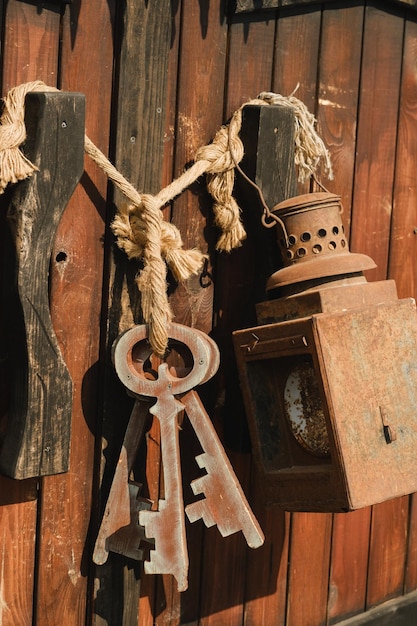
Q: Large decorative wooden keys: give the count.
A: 3